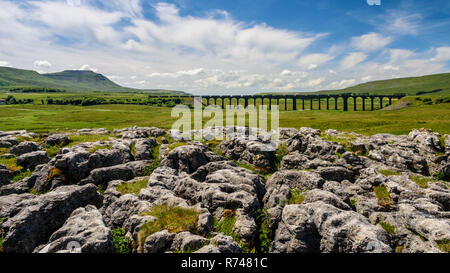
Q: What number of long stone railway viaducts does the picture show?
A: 1